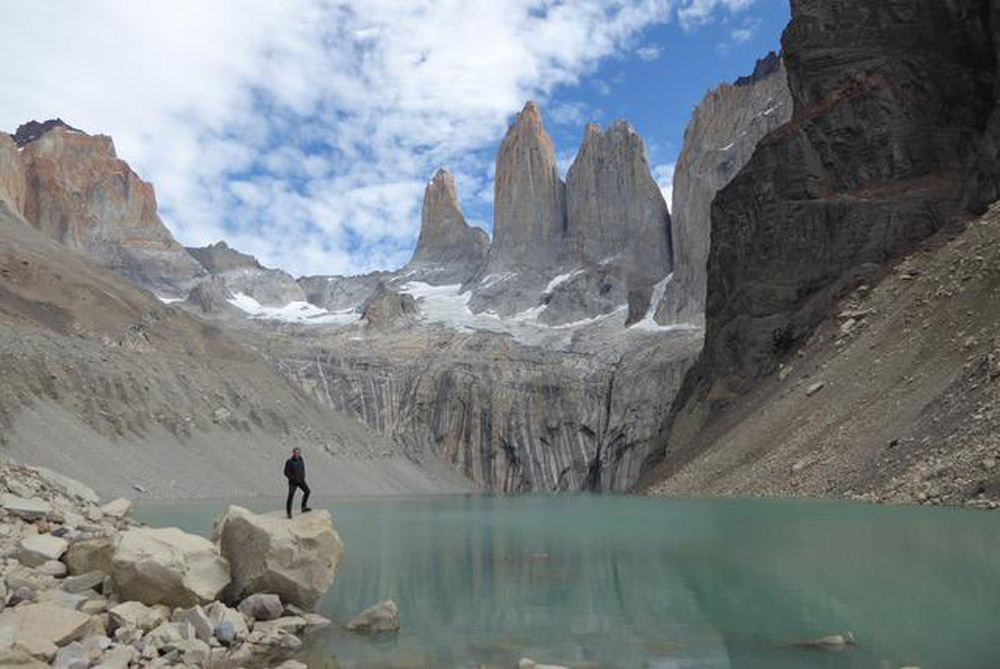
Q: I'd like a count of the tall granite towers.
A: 3